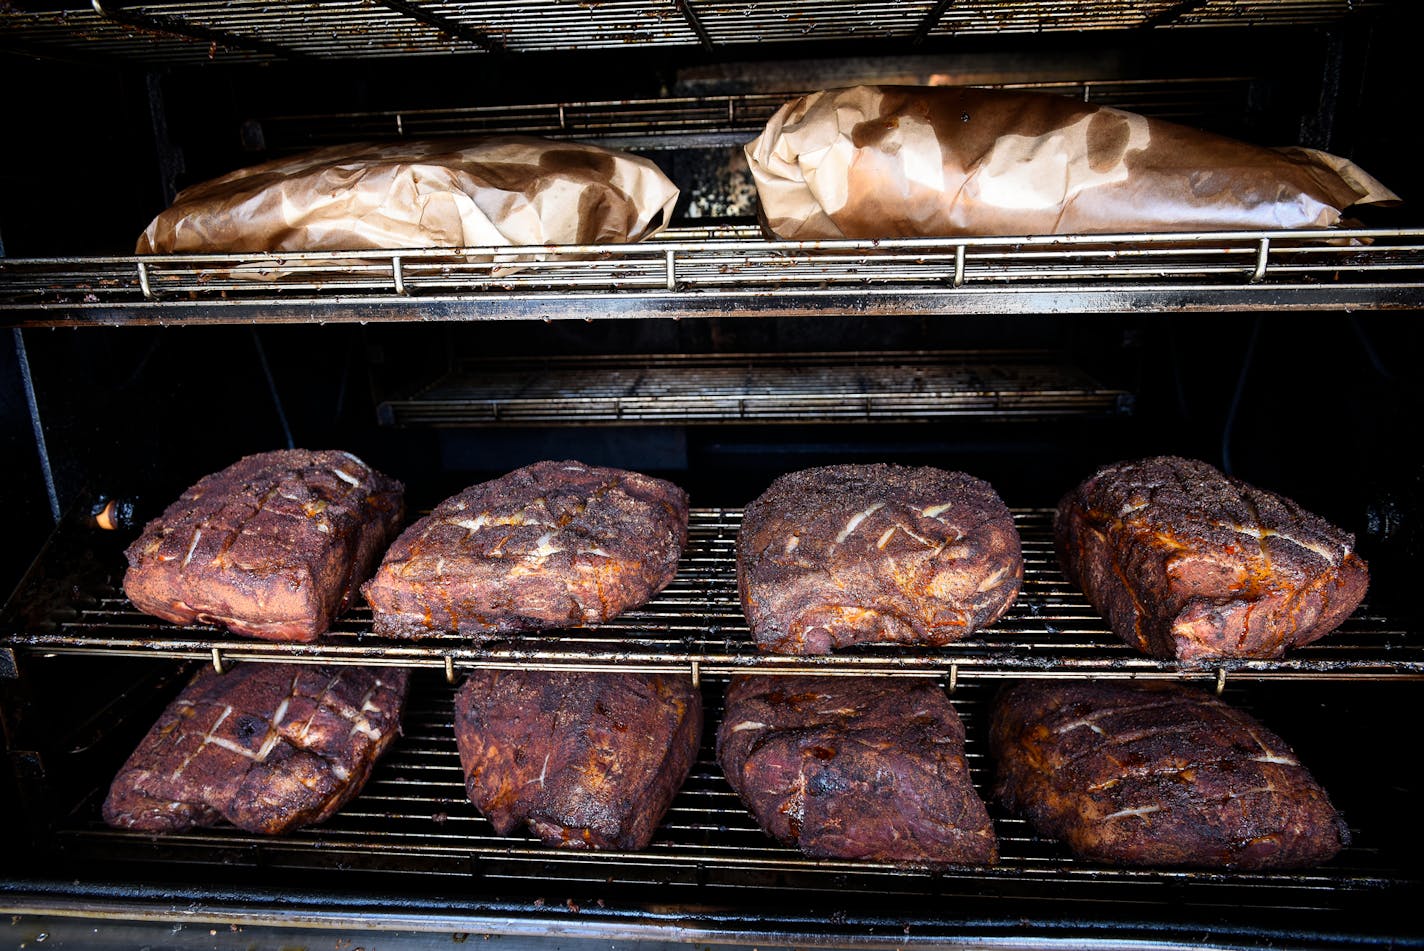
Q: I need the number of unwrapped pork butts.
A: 8